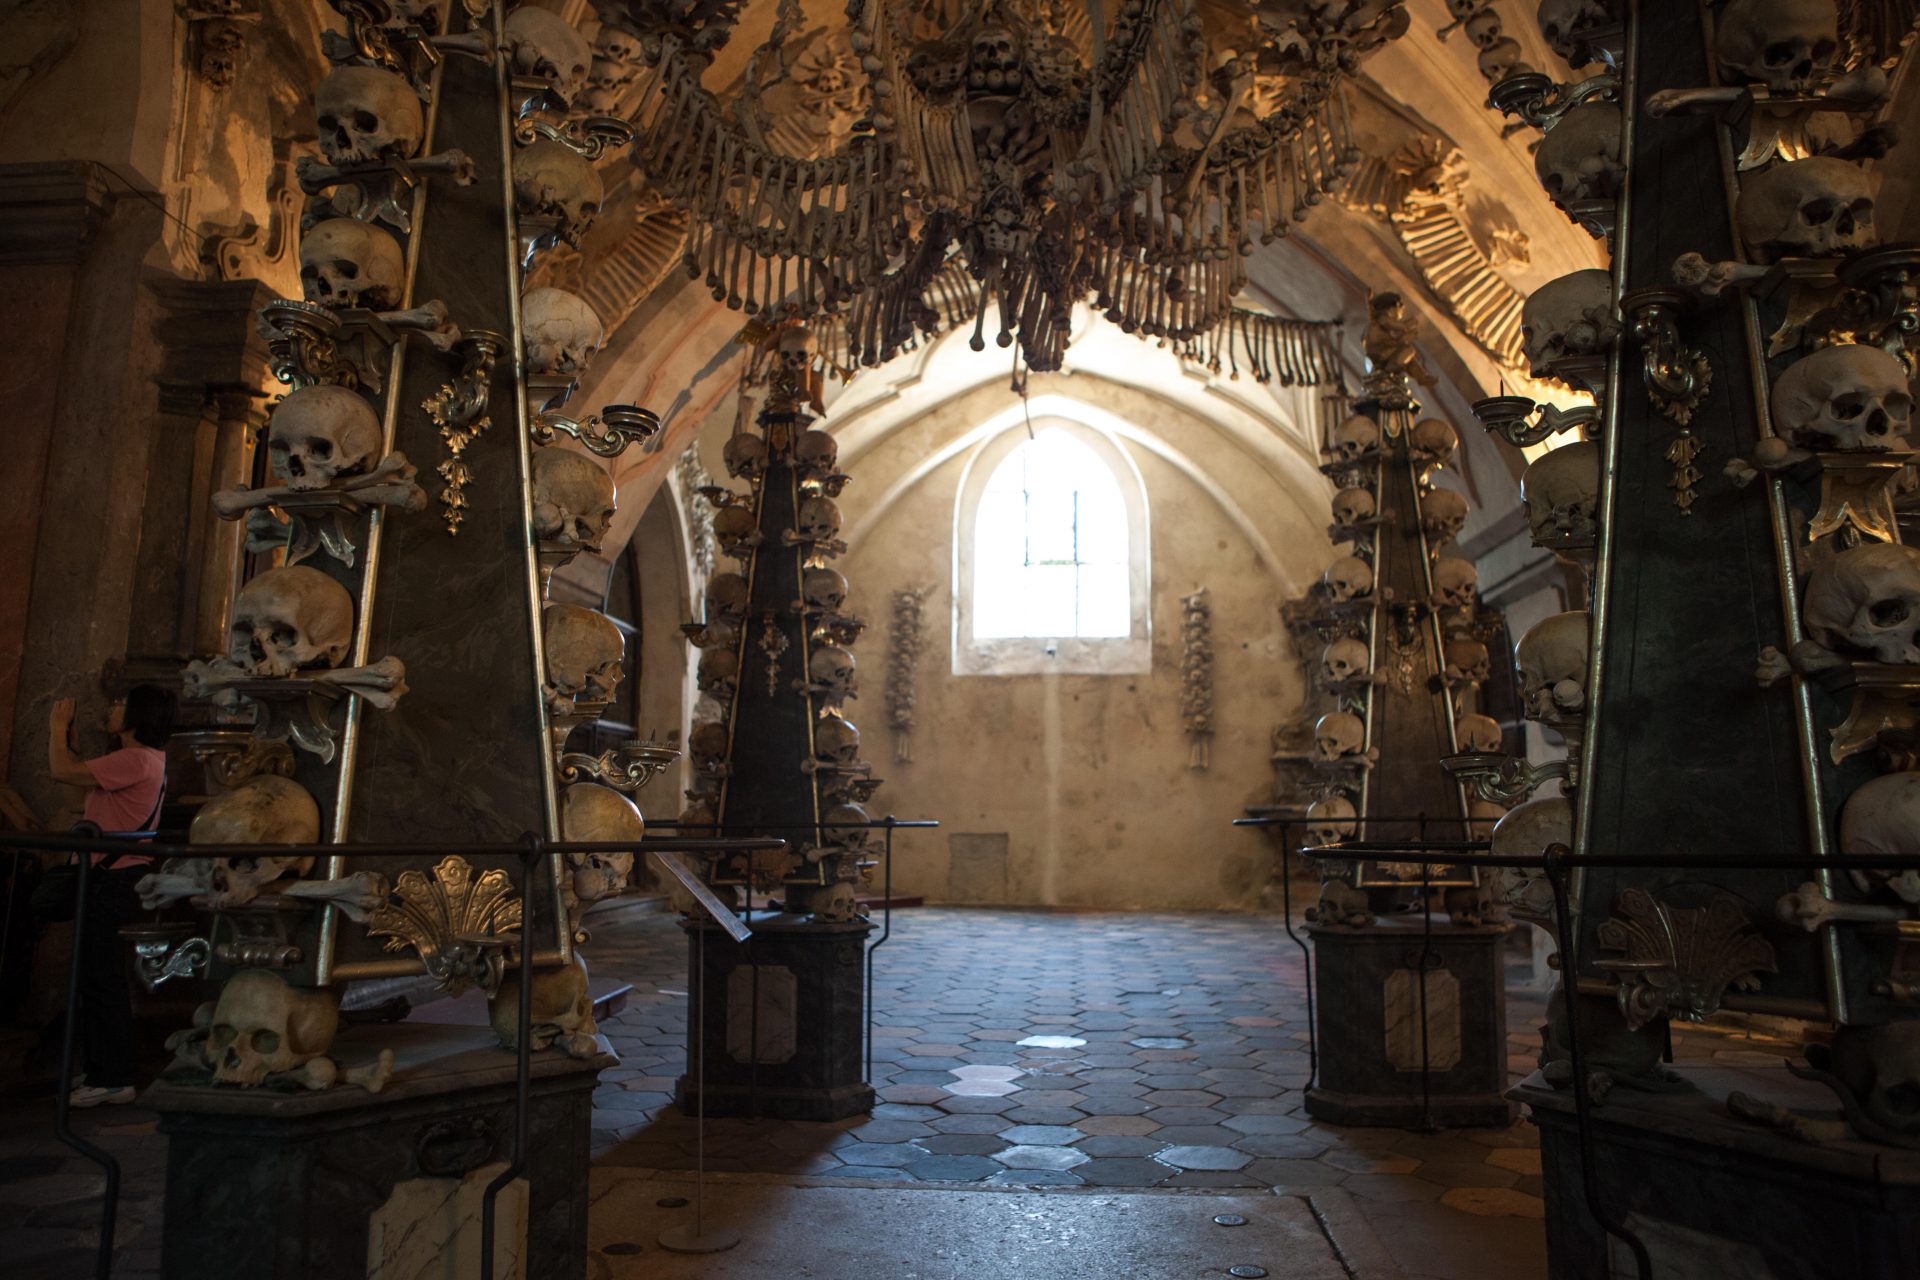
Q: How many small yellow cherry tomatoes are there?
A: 0